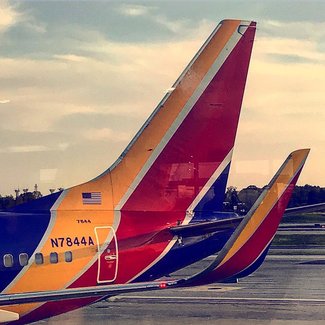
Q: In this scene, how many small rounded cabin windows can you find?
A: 5